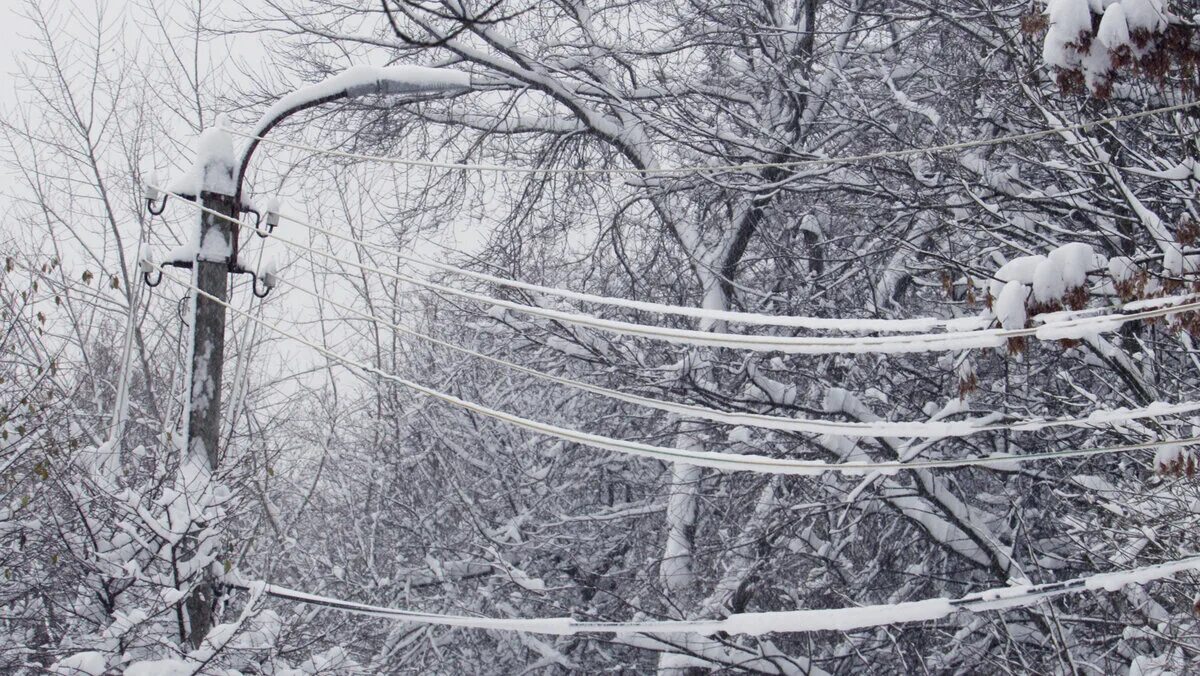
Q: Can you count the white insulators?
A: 4